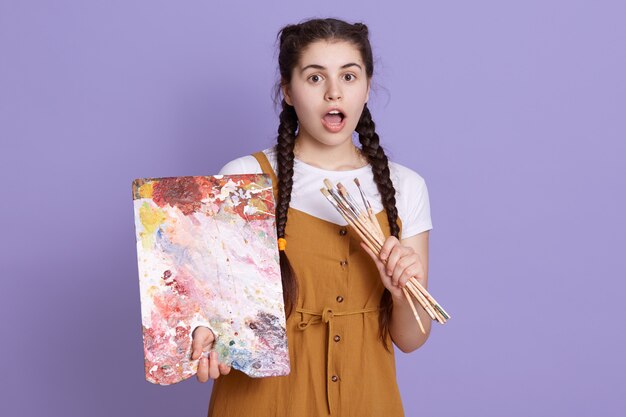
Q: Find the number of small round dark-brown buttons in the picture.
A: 5